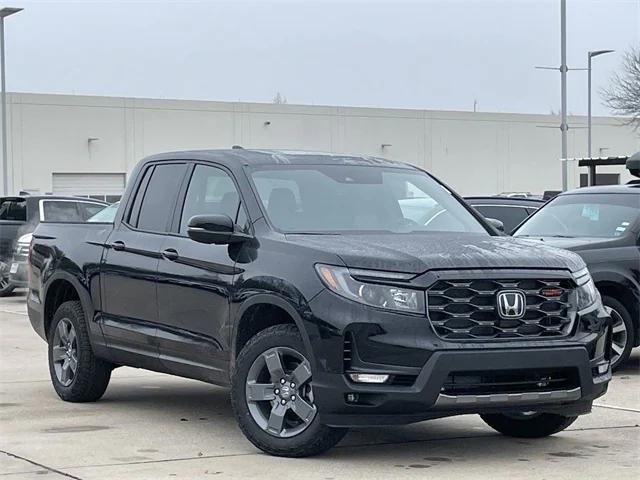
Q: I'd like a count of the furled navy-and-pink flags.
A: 0